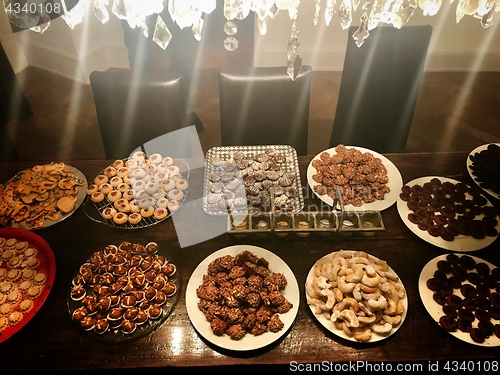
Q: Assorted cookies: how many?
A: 11